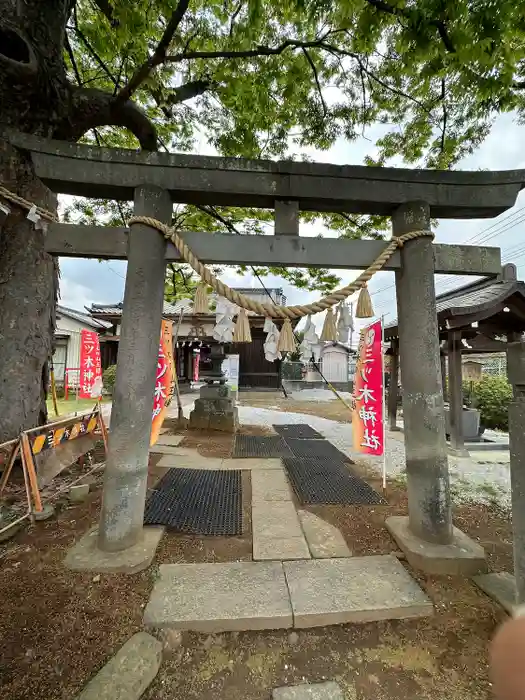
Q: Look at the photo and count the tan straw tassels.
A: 5